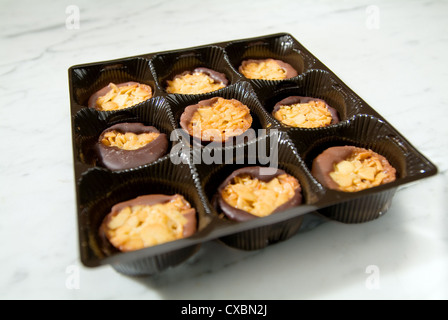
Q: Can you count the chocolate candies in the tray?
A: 9